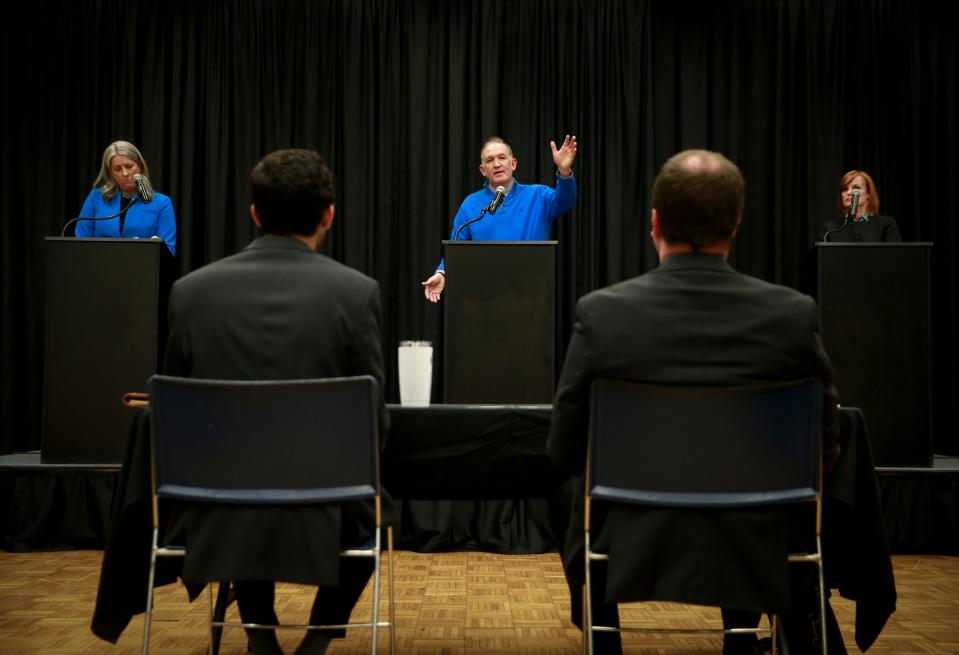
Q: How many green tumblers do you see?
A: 0